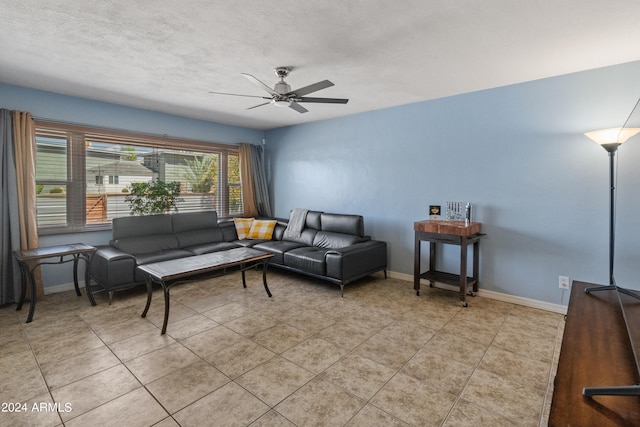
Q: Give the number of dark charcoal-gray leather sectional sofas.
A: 1